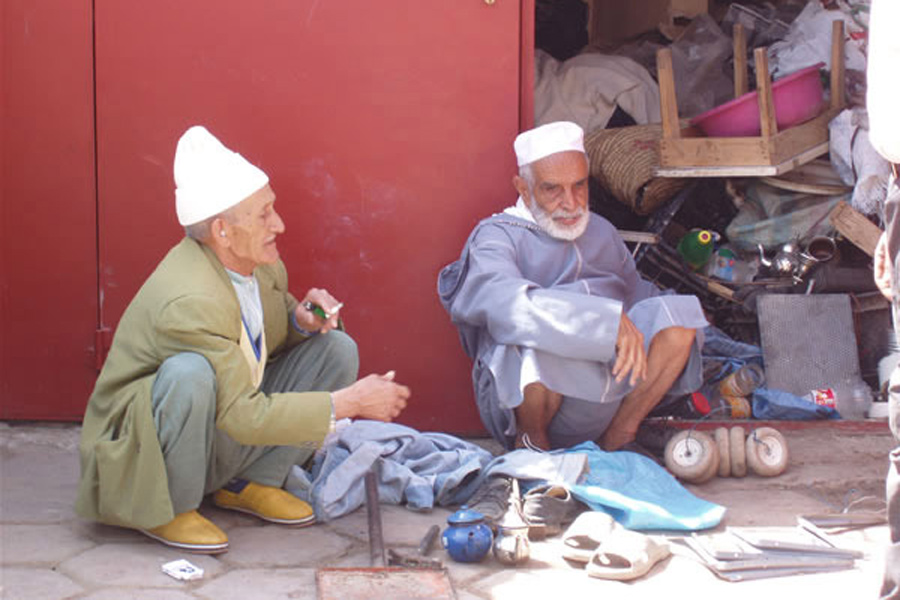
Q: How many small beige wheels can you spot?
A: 4